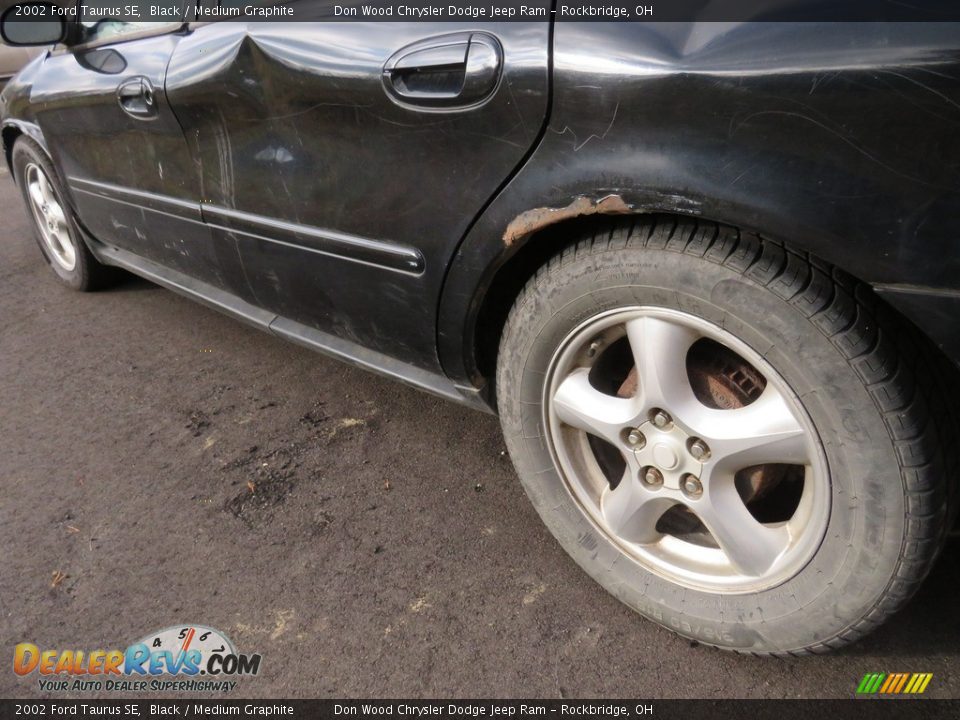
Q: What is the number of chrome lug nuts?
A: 5